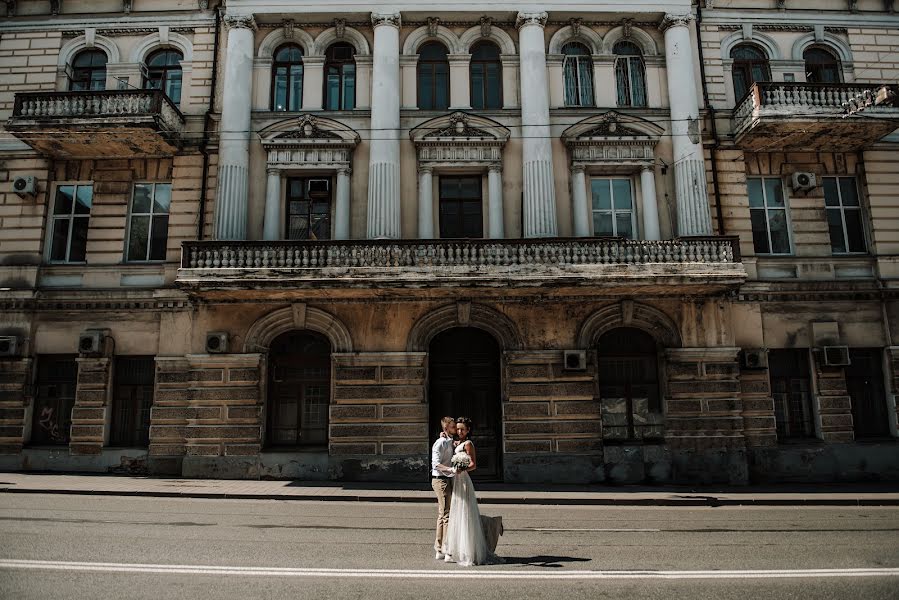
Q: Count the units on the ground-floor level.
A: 6